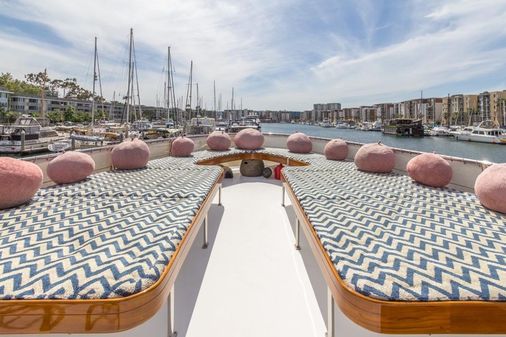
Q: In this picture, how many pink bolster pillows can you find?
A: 11